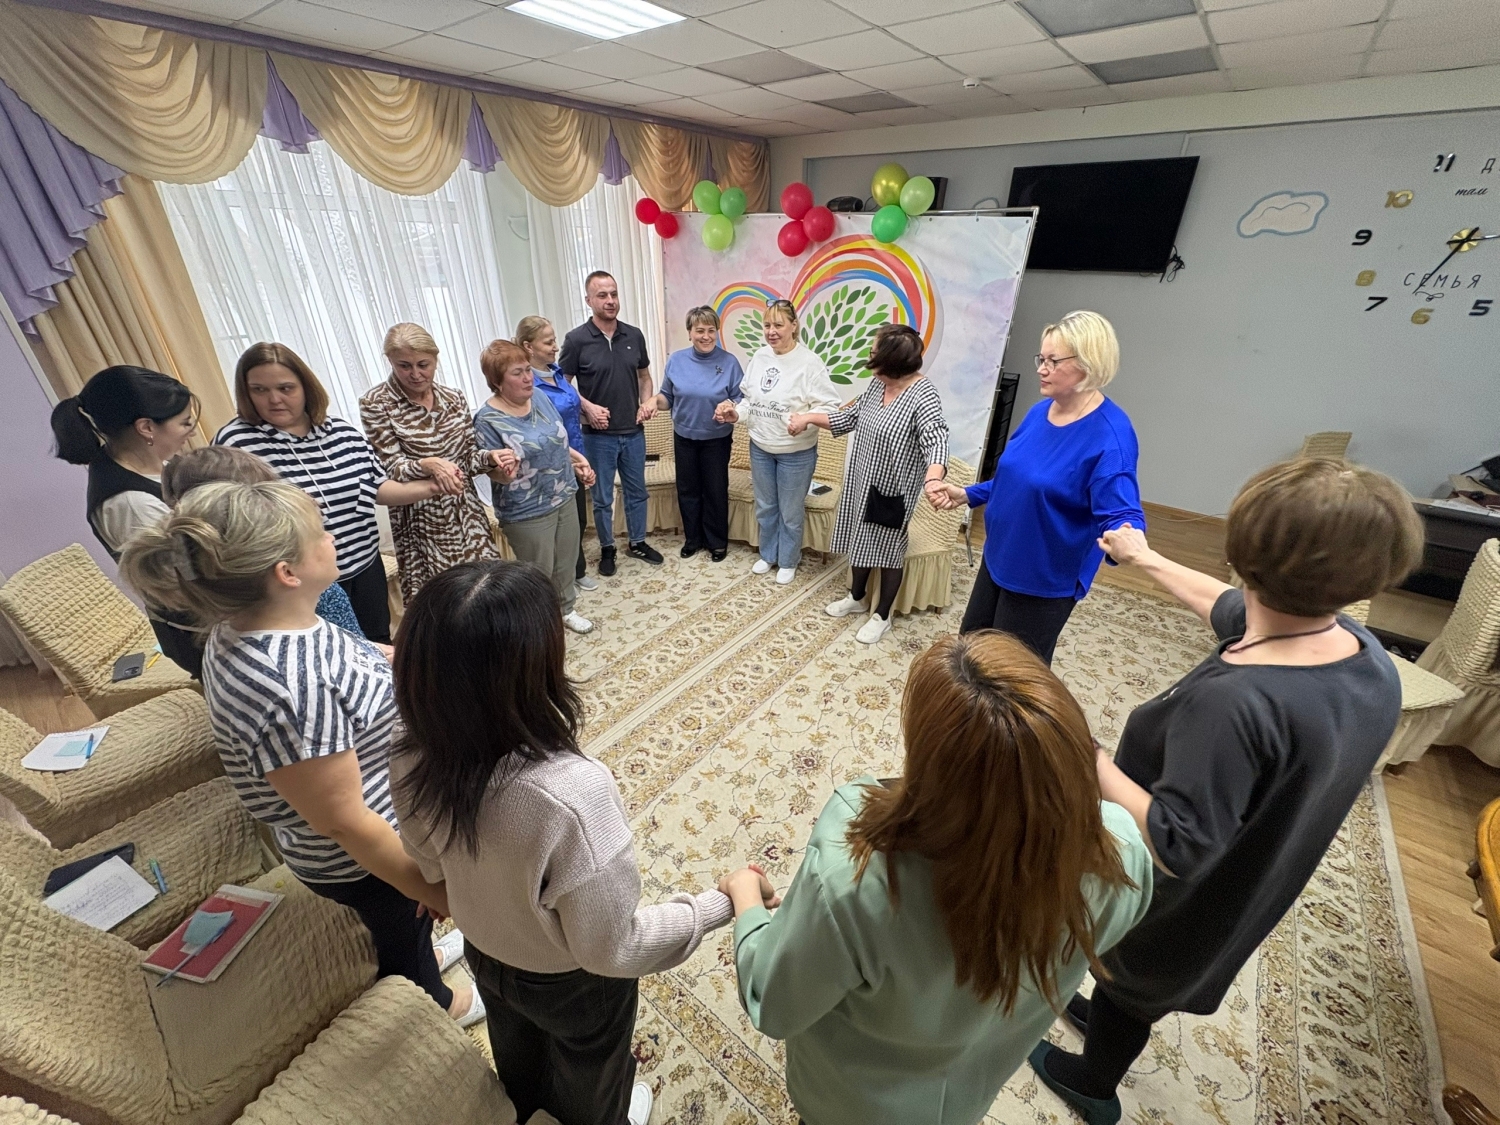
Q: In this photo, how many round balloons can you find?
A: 11